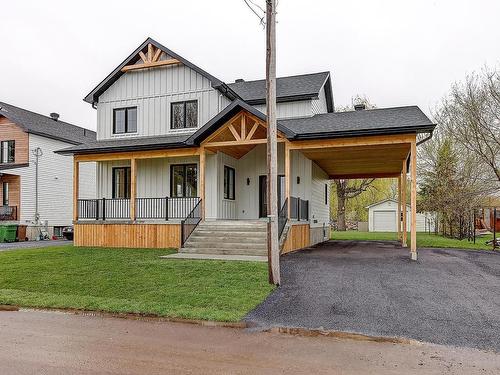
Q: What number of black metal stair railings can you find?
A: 2